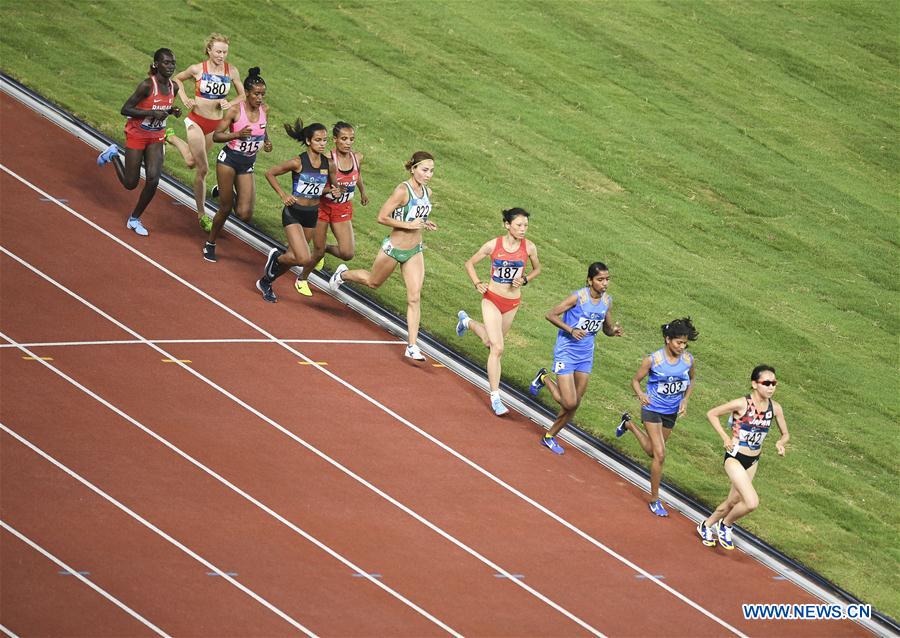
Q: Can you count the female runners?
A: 10